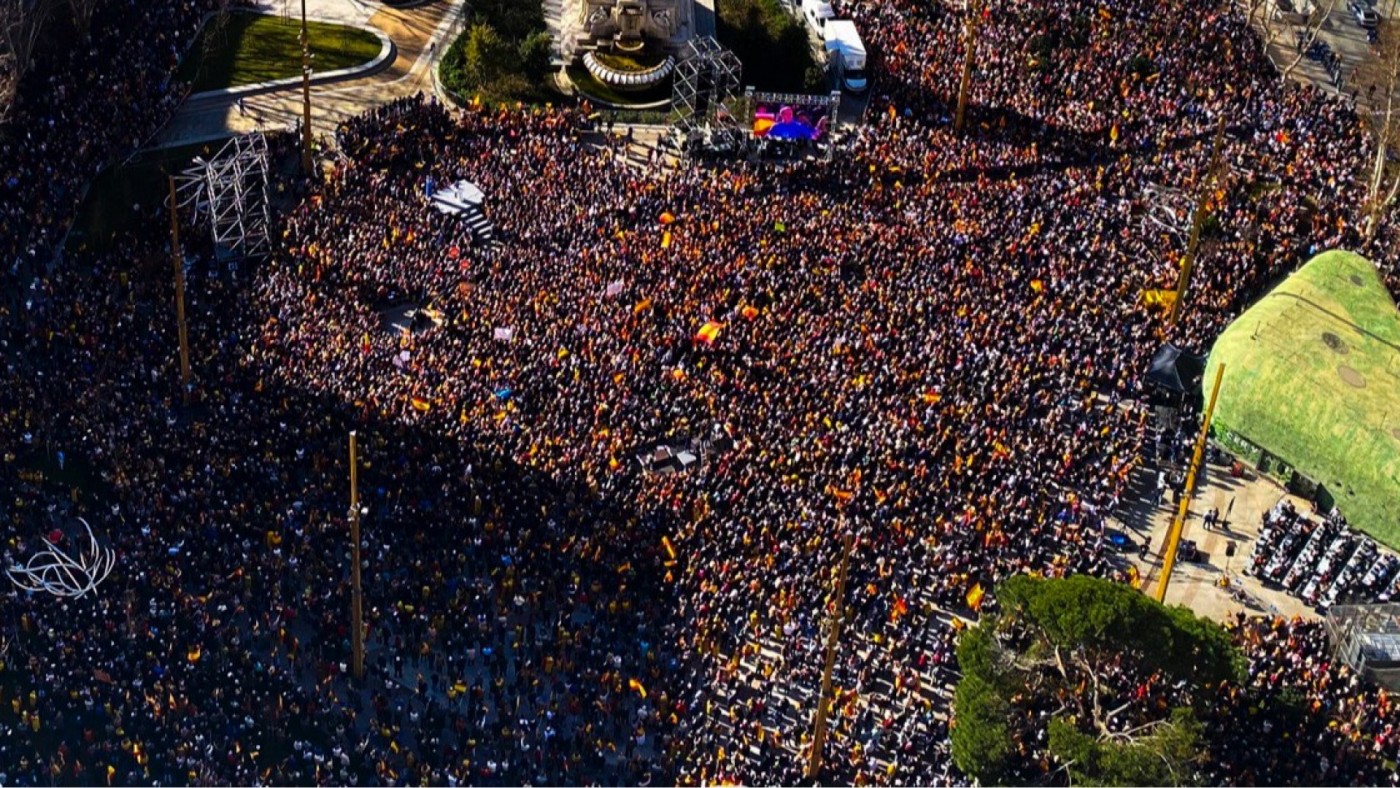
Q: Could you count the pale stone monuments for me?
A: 1